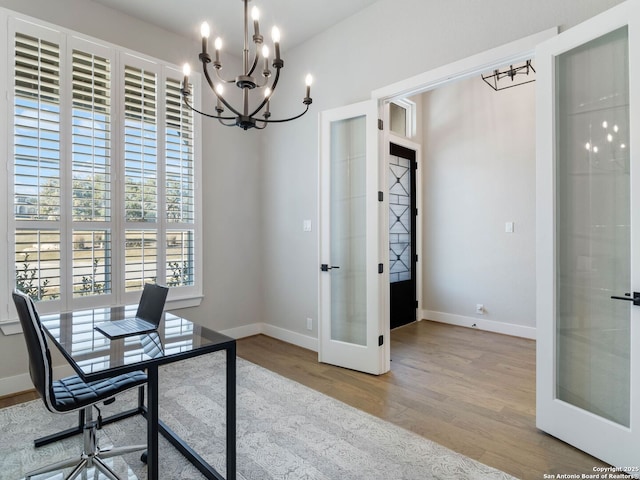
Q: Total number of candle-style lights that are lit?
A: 9